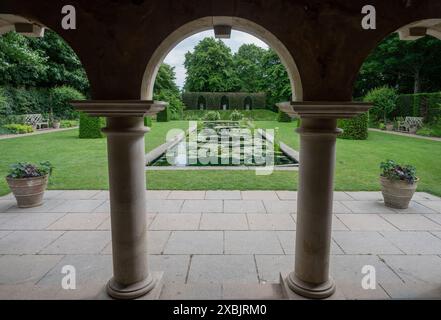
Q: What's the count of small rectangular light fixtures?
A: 3